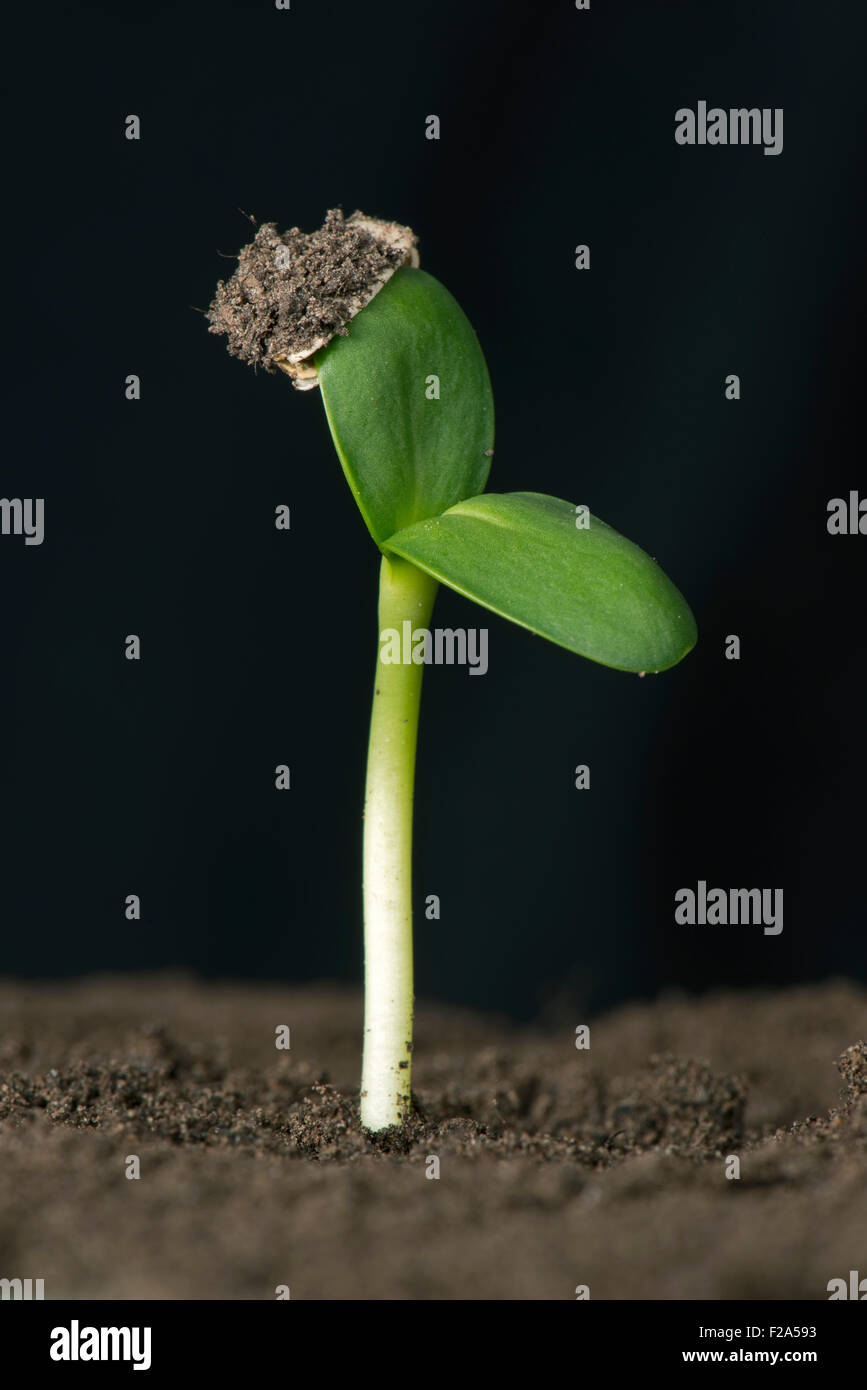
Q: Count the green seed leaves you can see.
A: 2